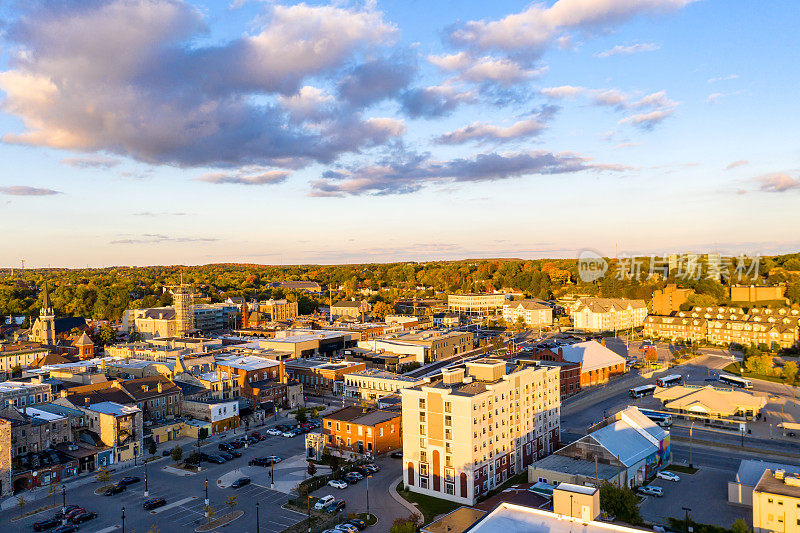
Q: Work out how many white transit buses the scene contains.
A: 4